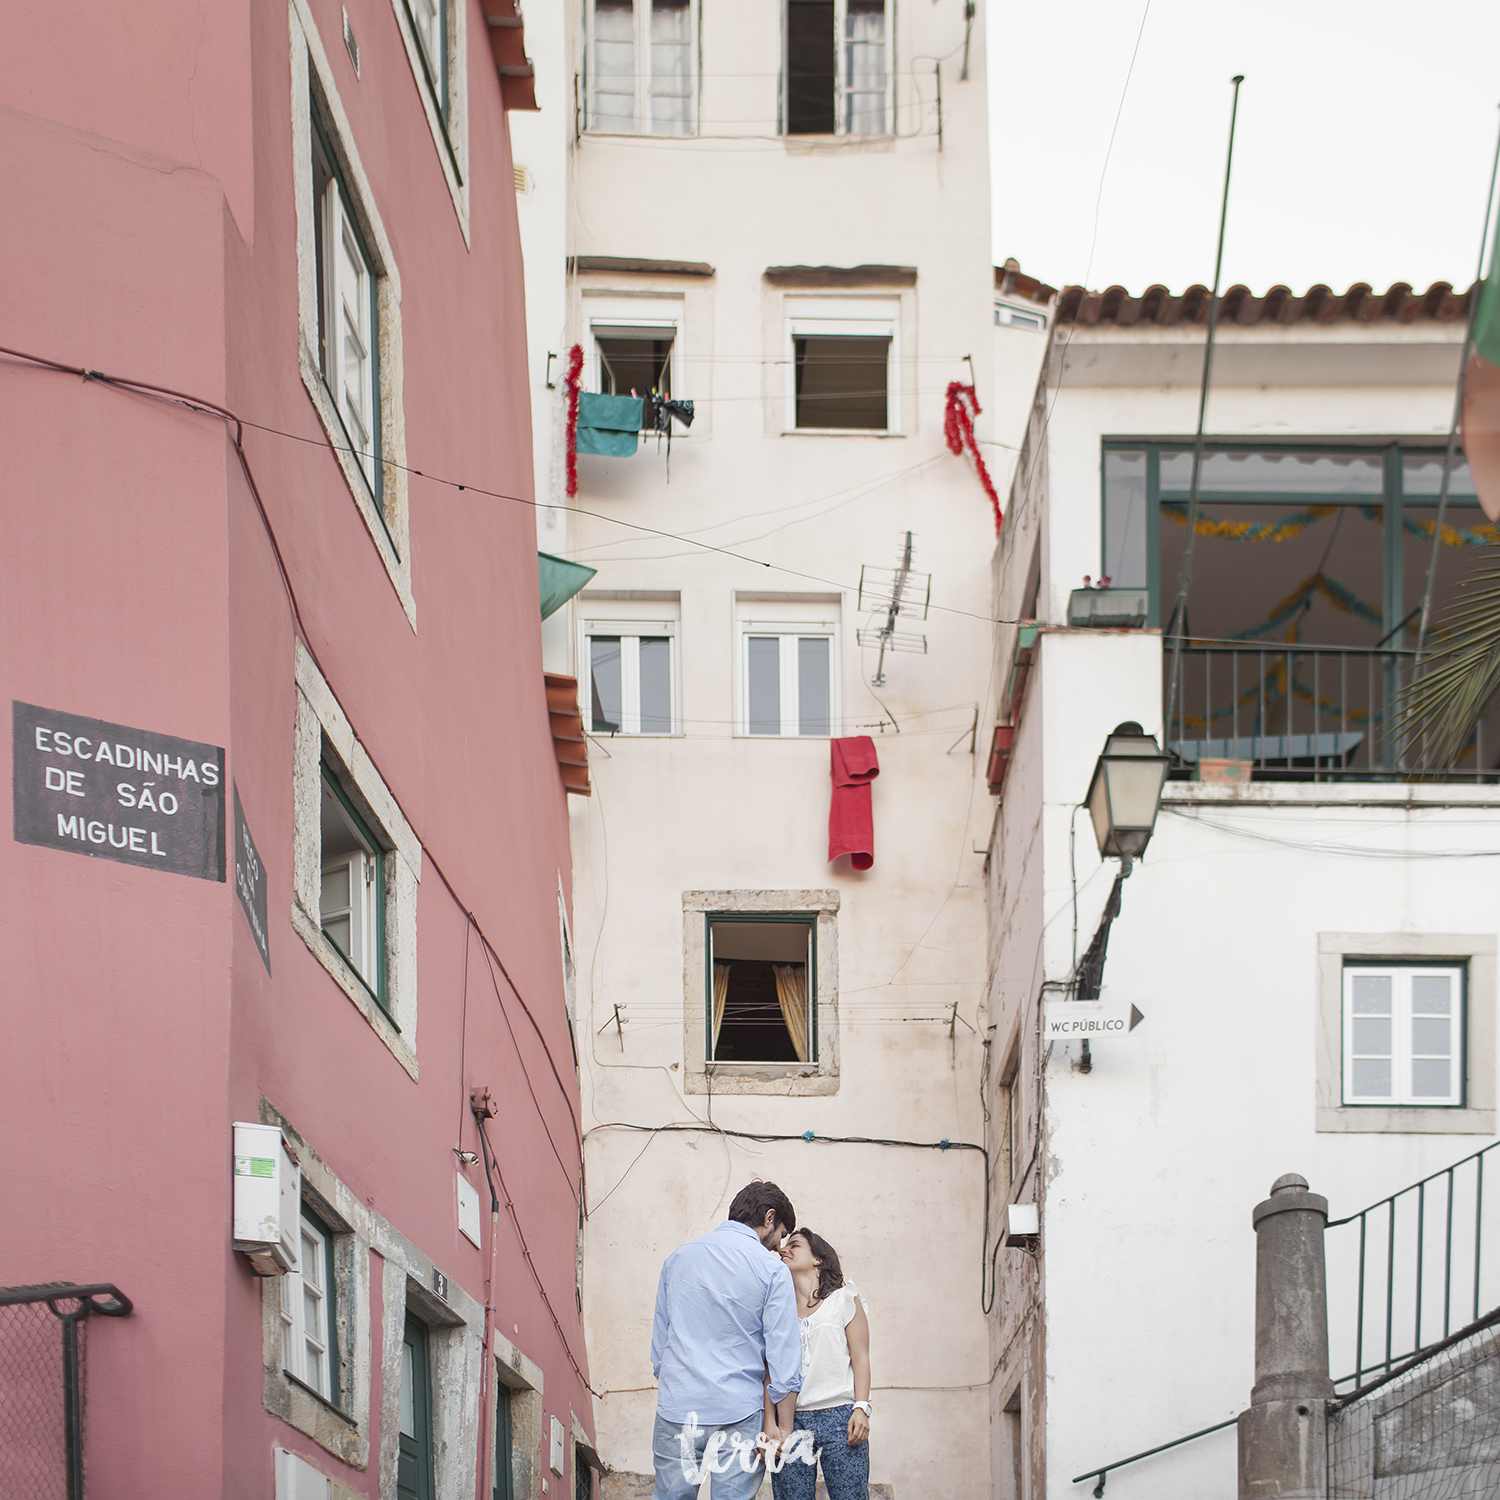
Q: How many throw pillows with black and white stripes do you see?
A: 0